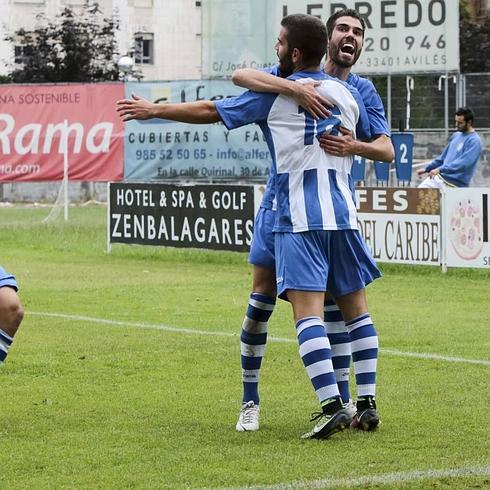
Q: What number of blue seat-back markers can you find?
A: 3